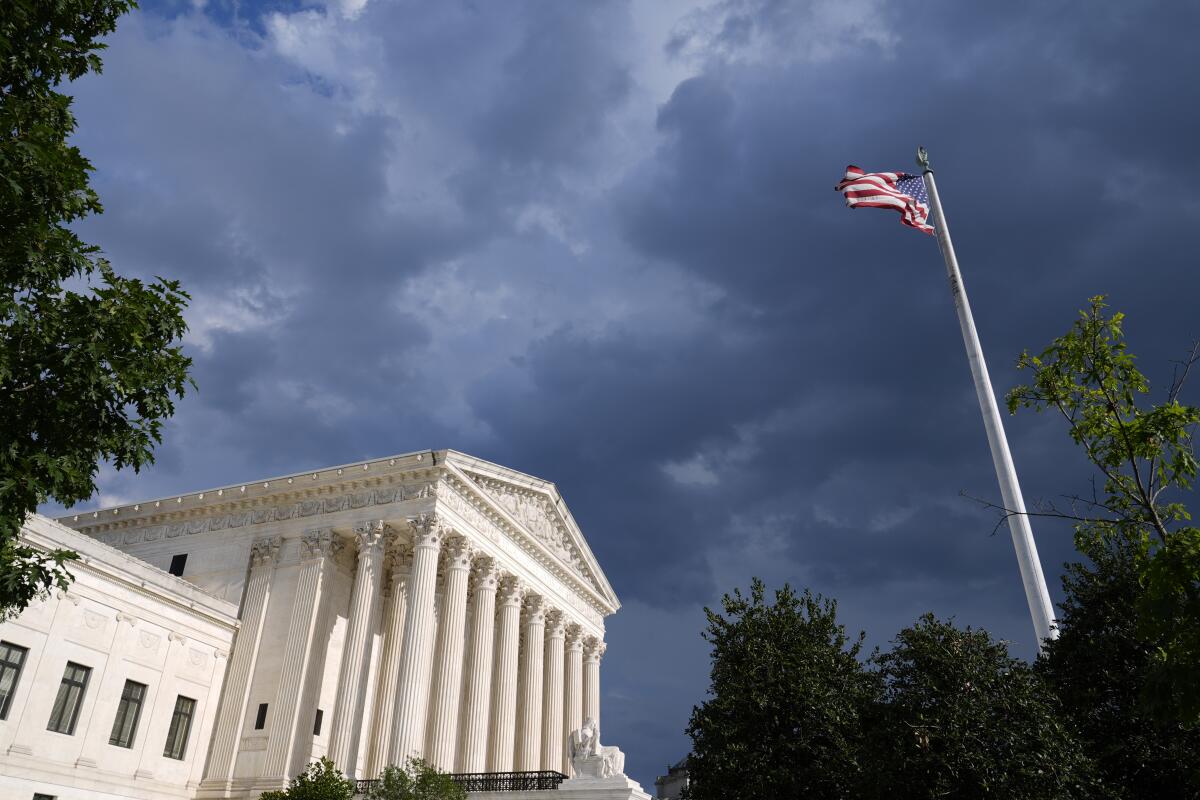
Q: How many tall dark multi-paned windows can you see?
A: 4